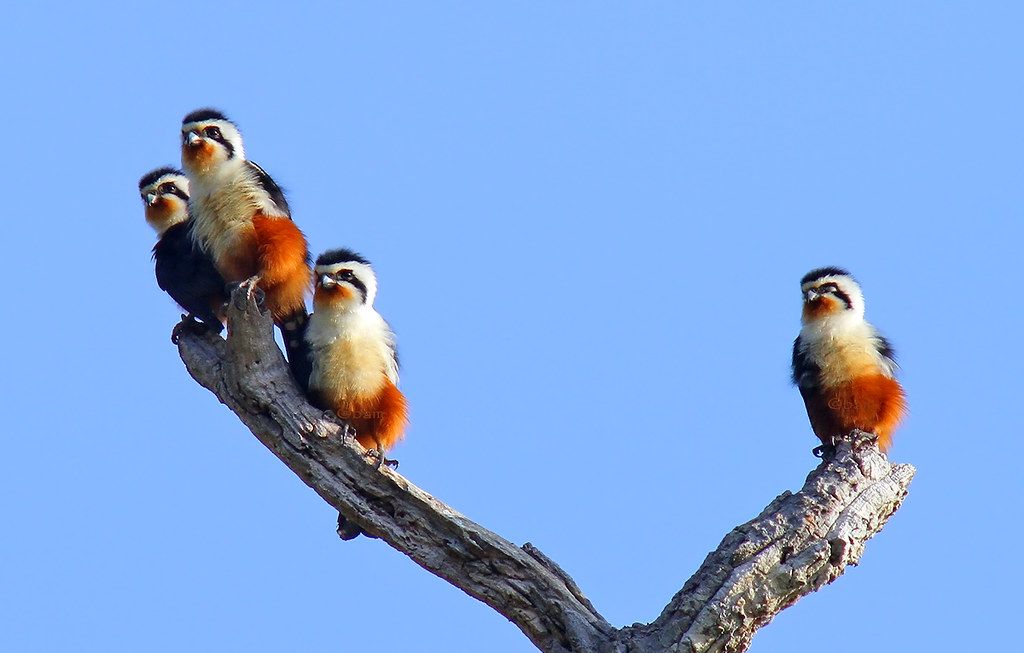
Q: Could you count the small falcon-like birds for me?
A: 4